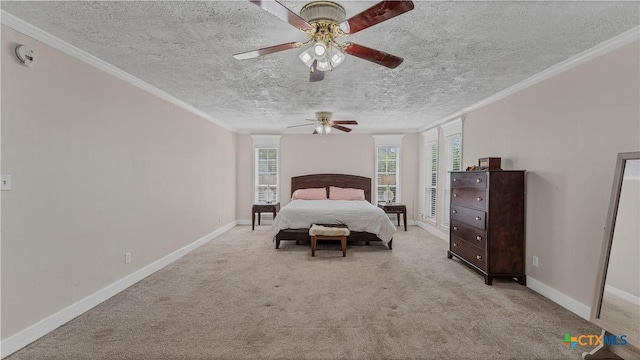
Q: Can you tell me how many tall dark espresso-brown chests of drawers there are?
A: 1